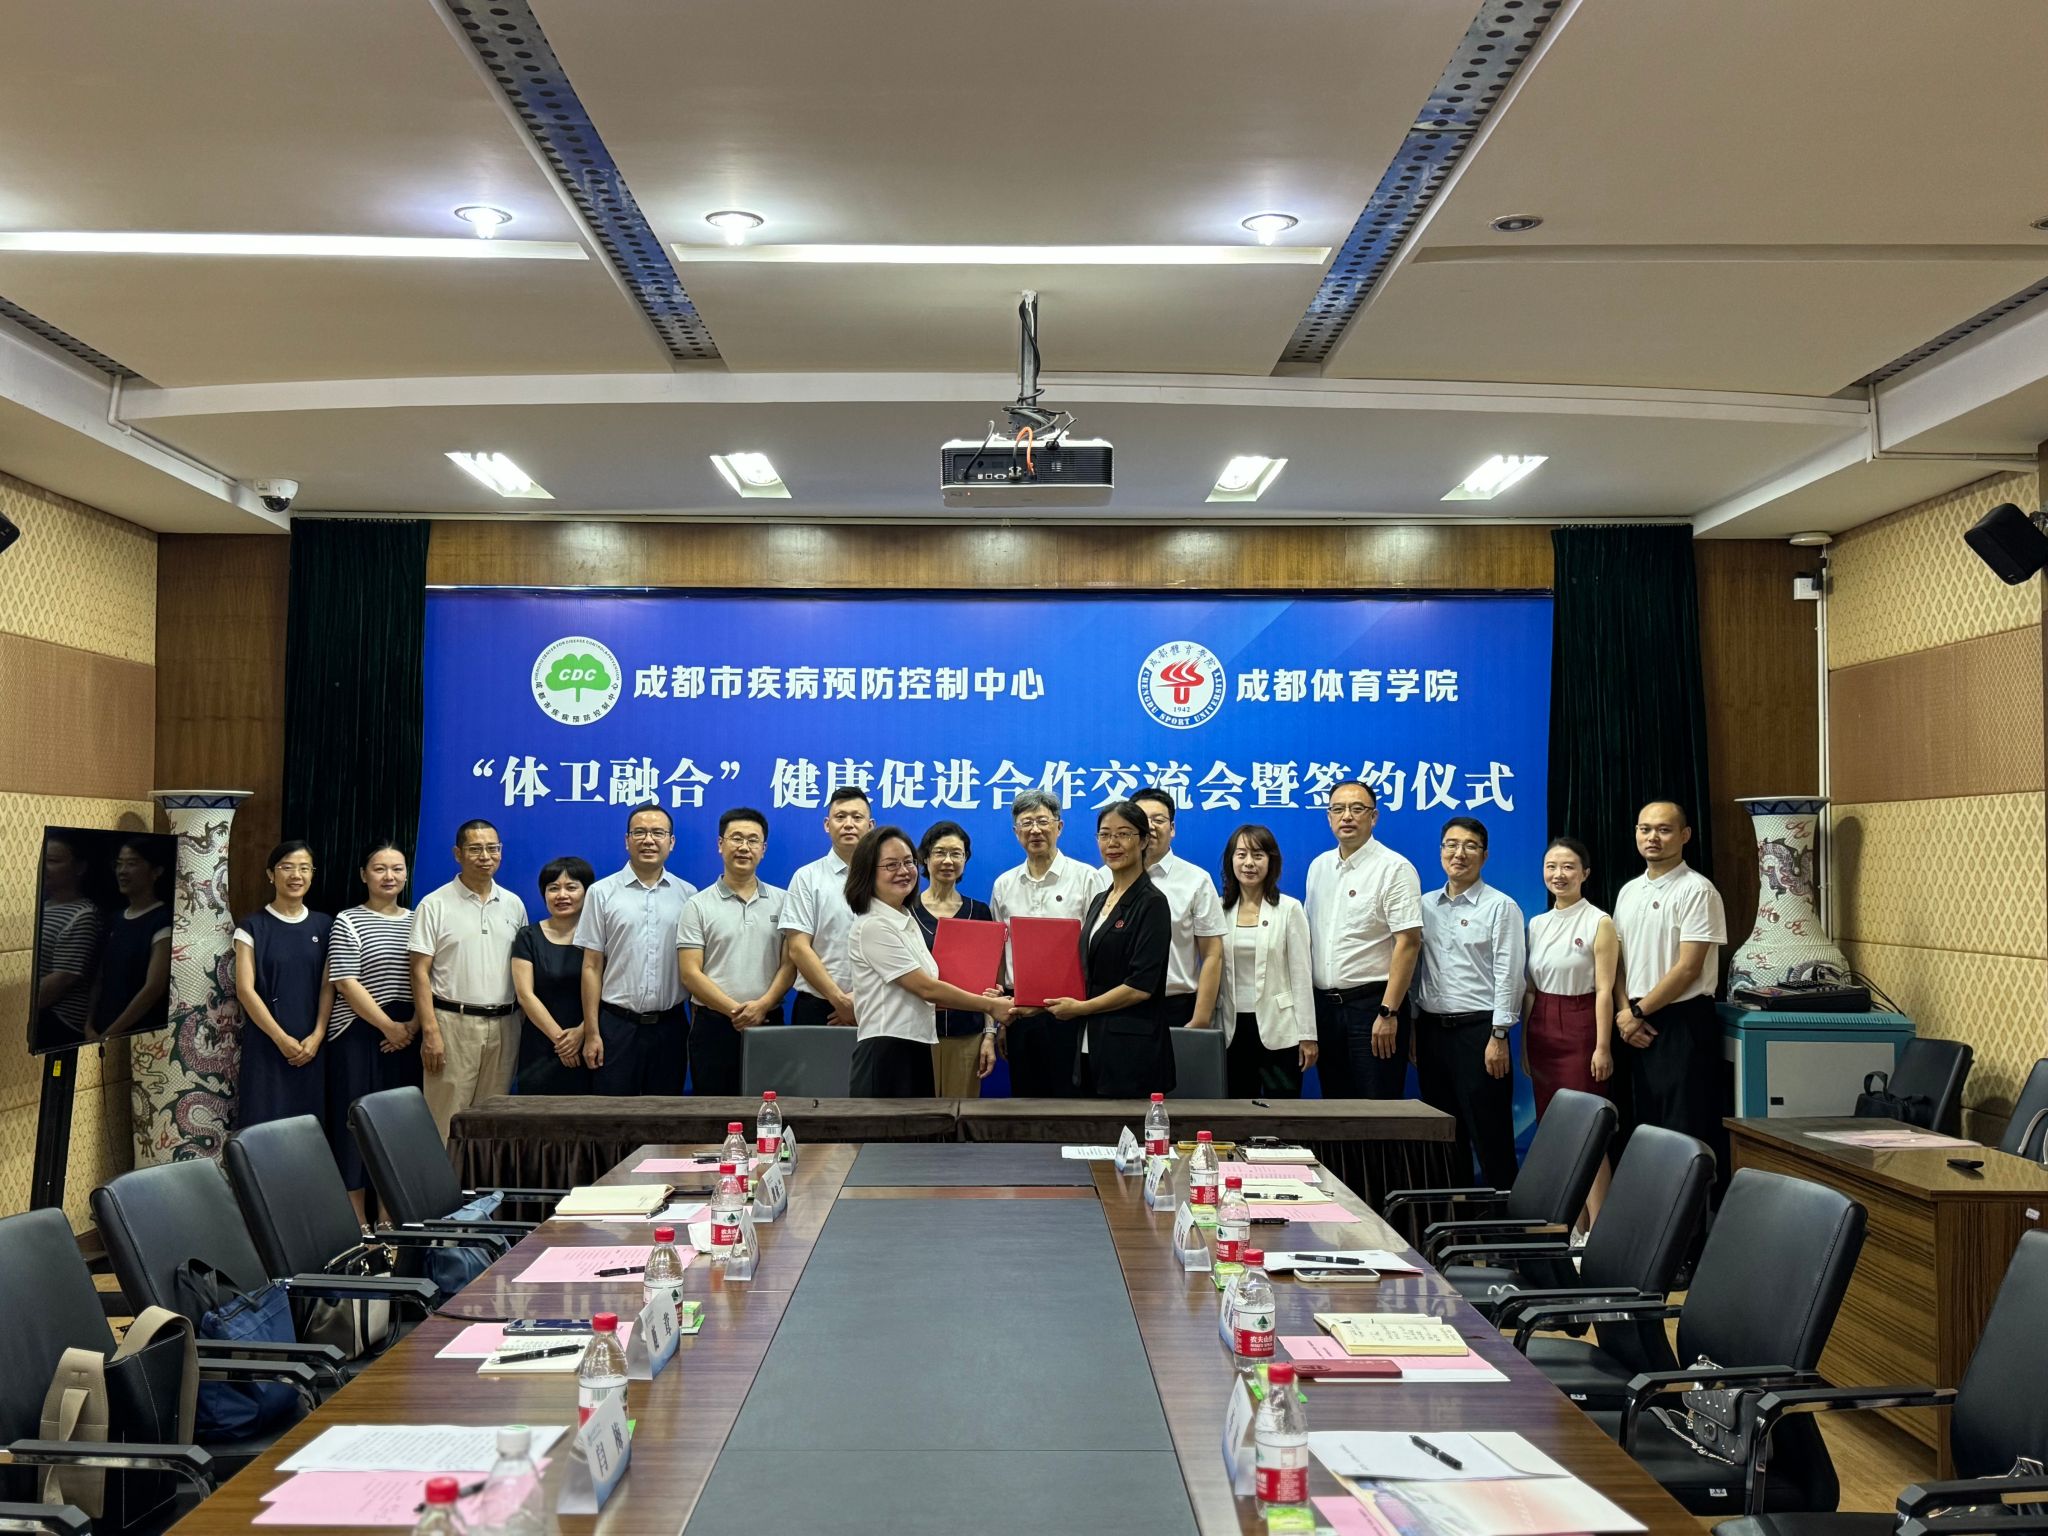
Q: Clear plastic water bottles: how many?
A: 12